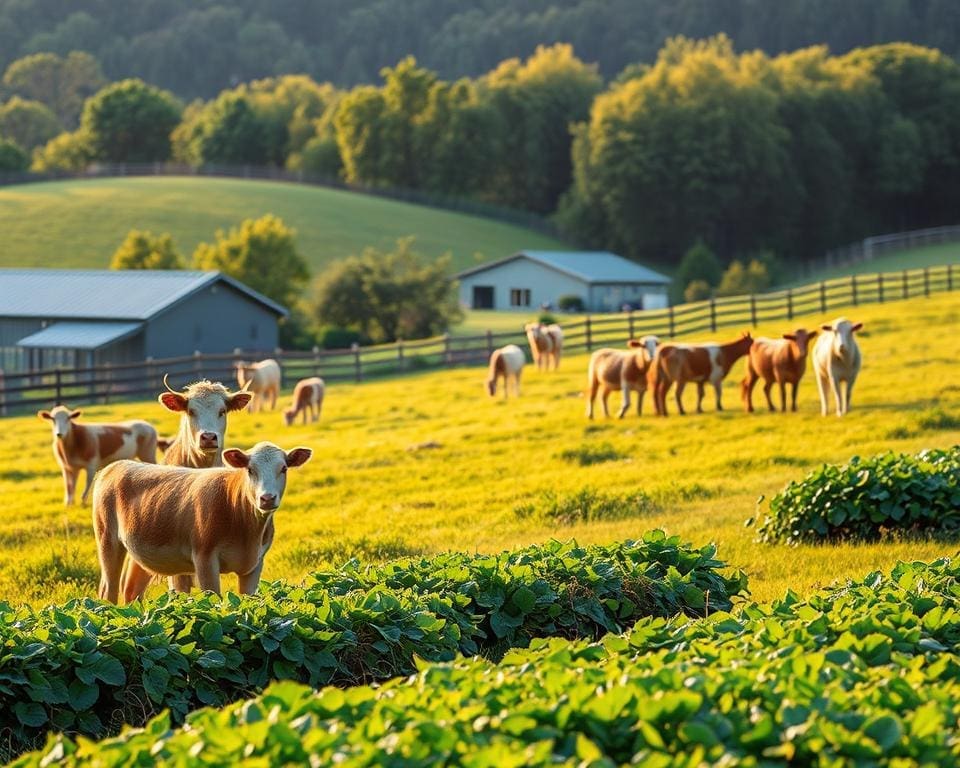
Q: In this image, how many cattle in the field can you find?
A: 11